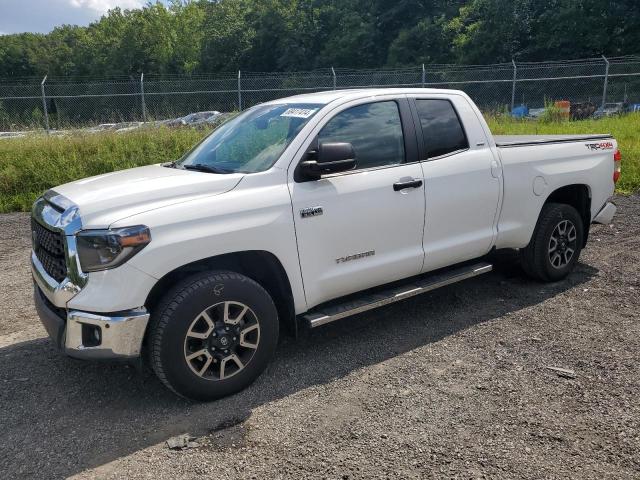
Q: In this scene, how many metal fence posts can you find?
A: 7